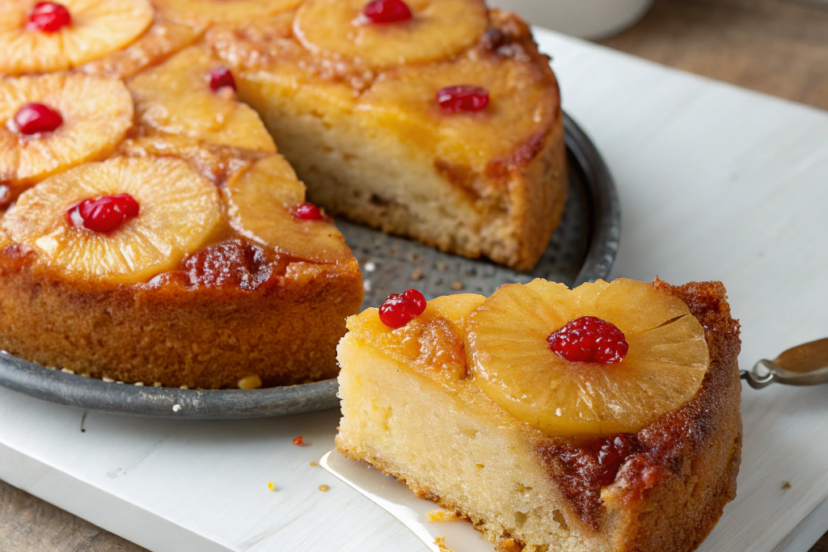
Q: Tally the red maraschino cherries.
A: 9